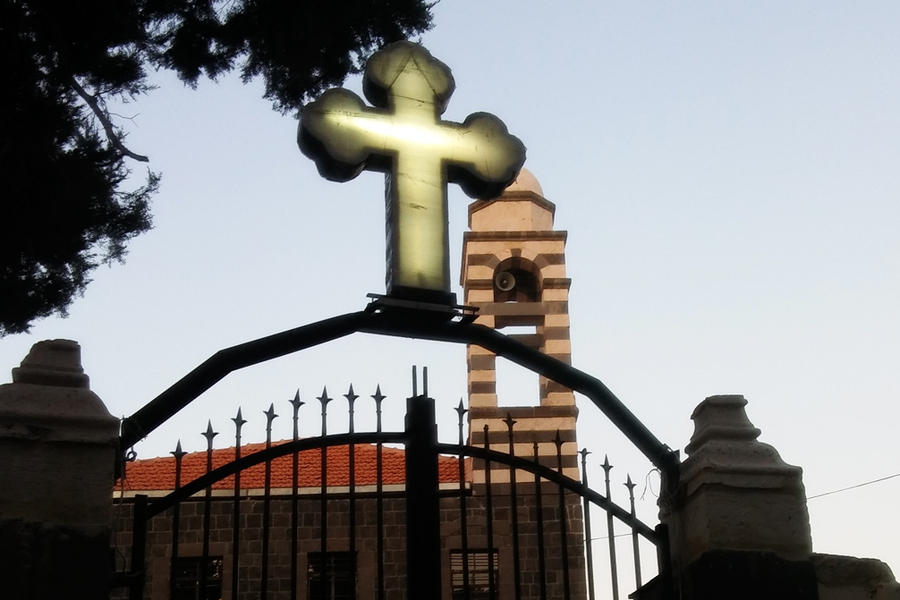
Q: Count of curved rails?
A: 2